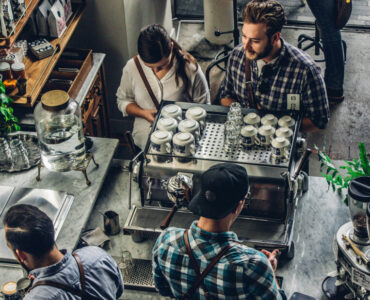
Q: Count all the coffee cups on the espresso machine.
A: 13